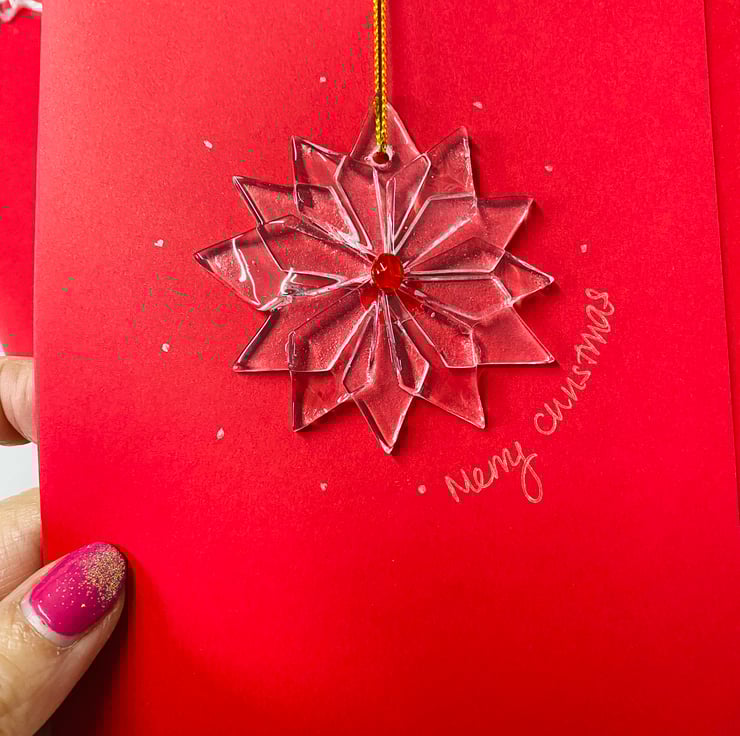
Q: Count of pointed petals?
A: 12